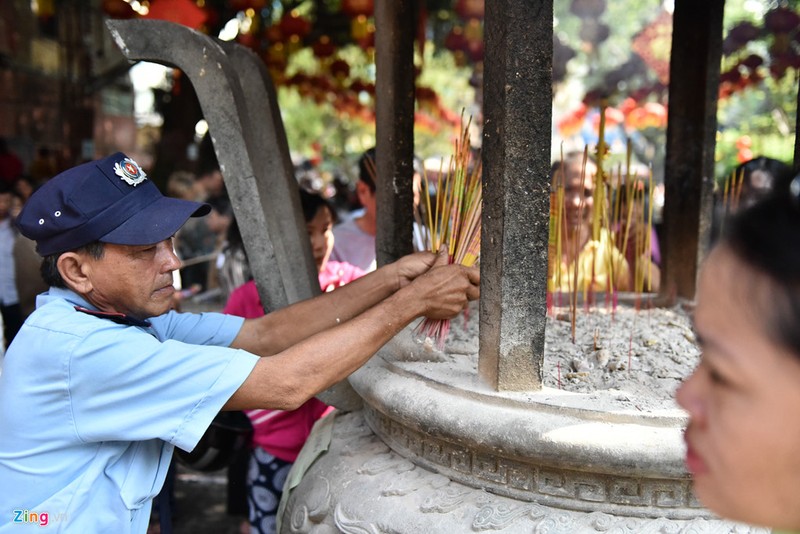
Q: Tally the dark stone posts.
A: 3